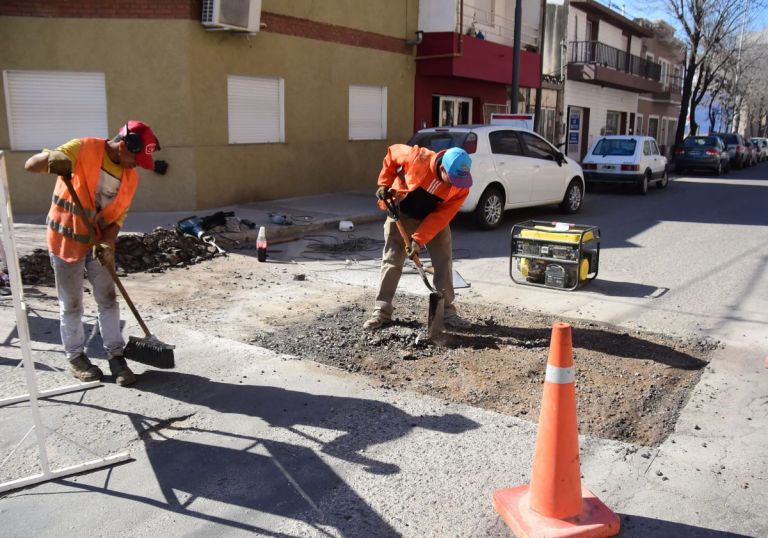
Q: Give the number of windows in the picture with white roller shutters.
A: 3